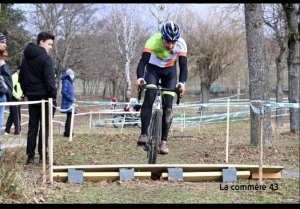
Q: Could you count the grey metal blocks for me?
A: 4